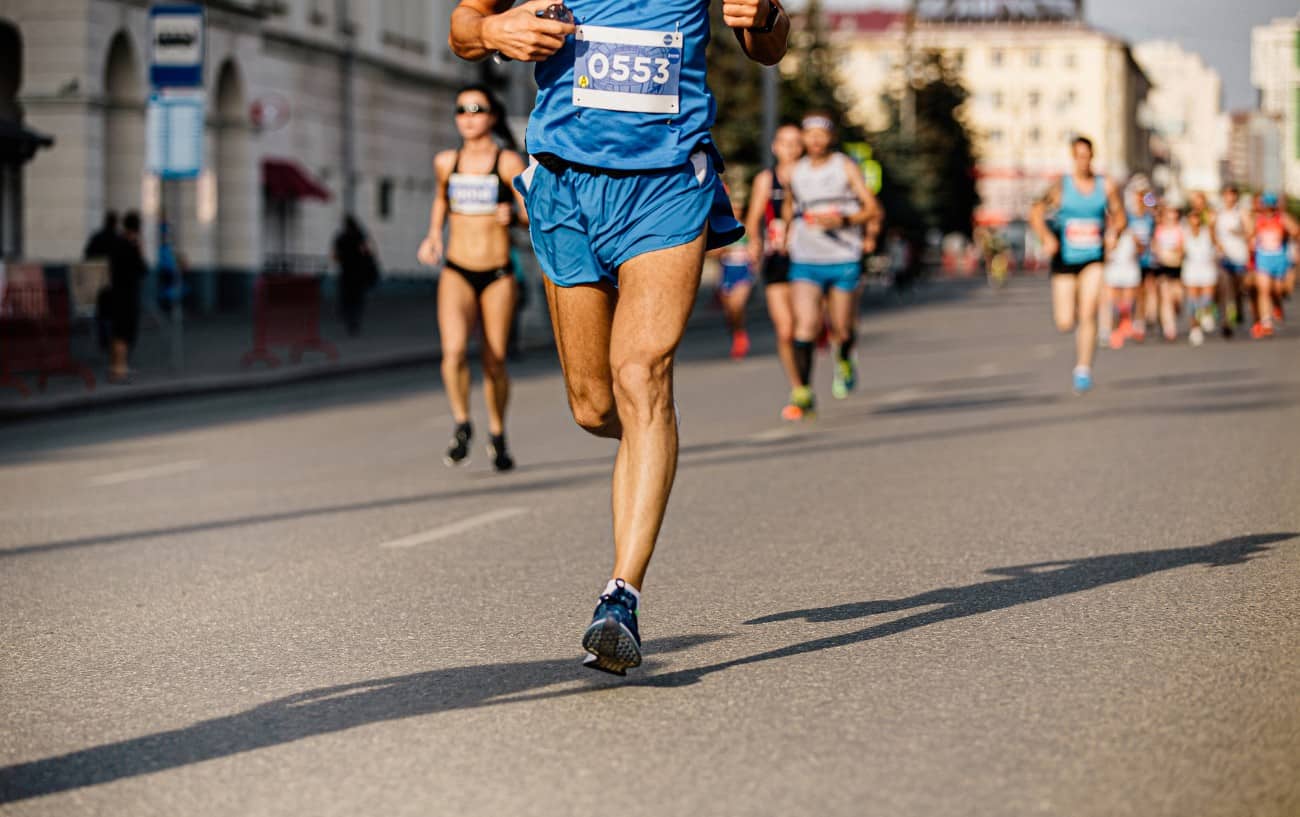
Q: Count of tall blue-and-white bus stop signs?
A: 1